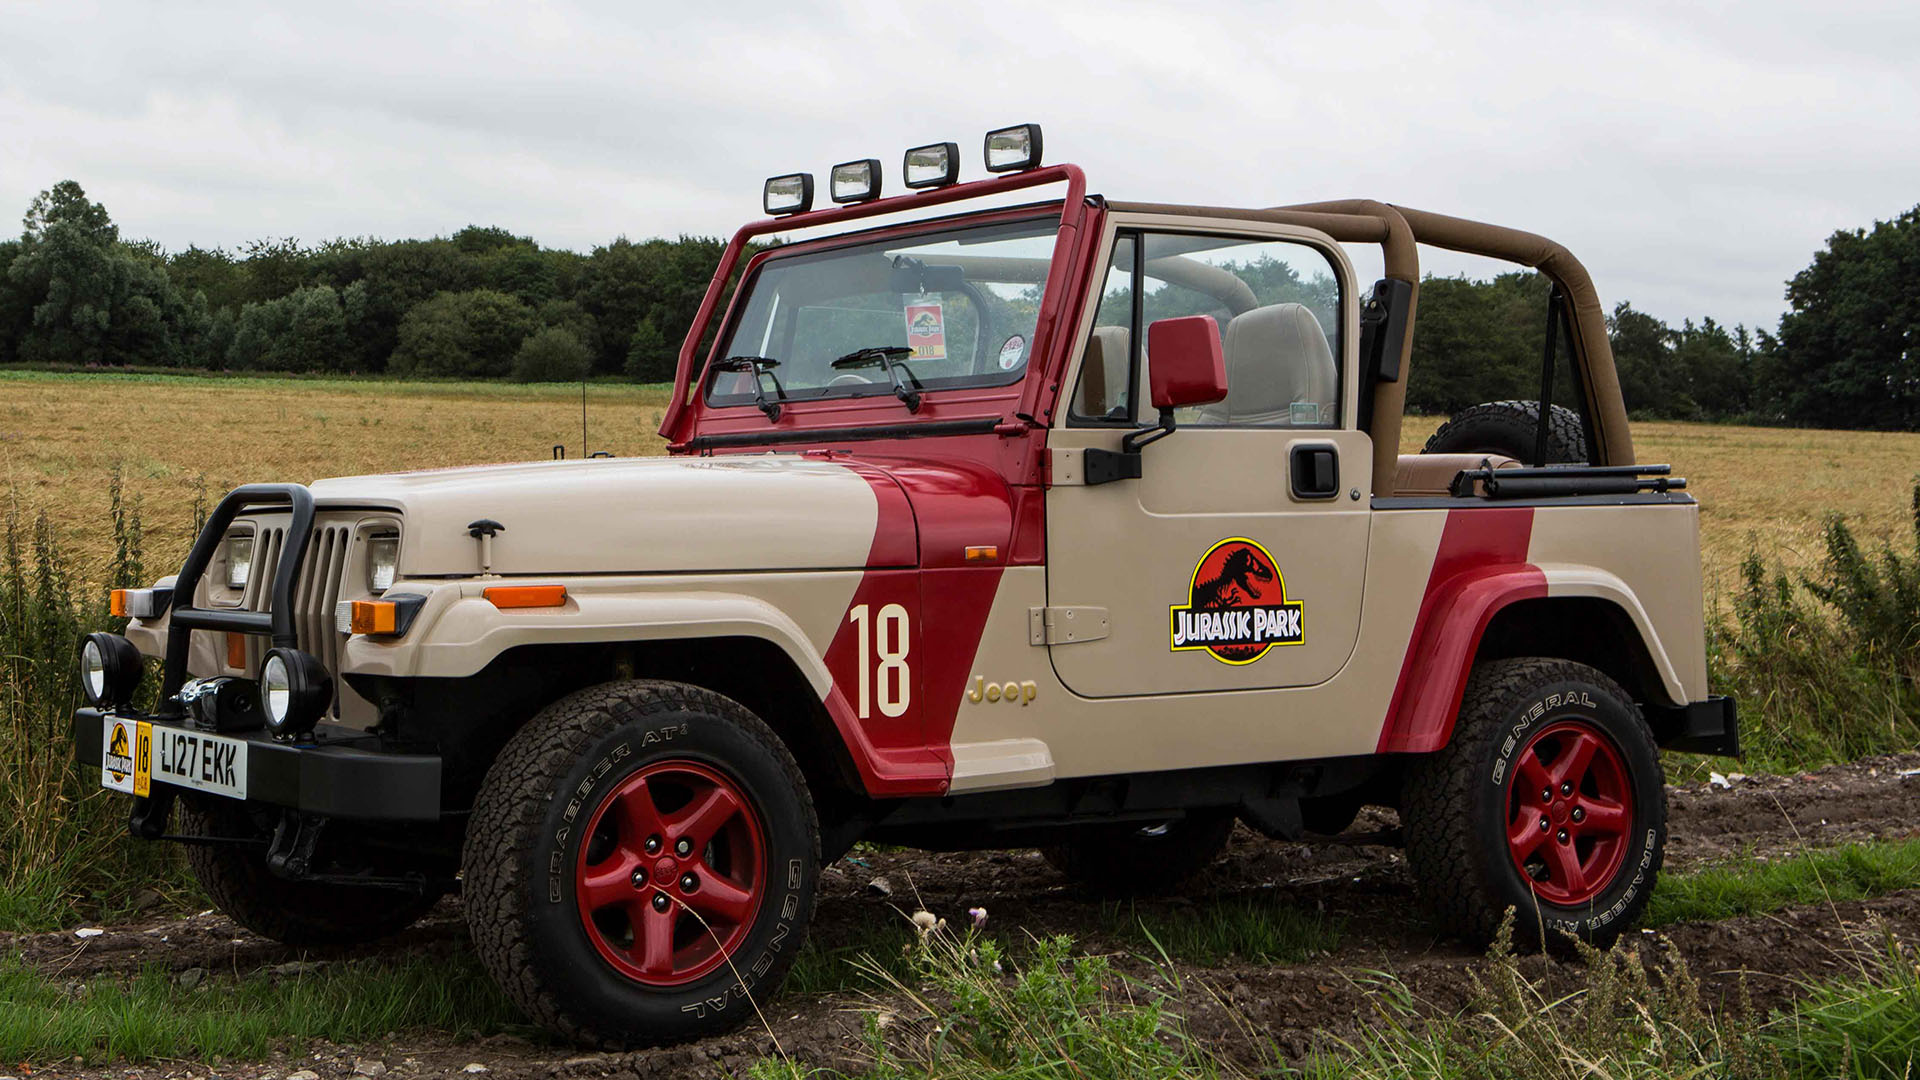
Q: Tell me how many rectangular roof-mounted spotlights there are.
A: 4